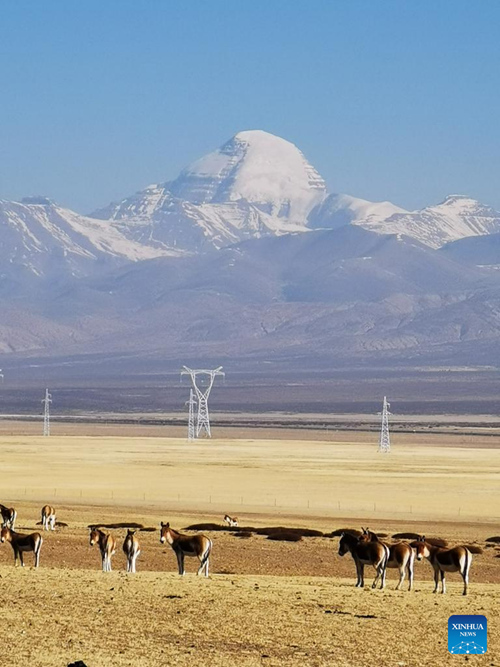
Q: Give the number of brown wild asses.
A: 10